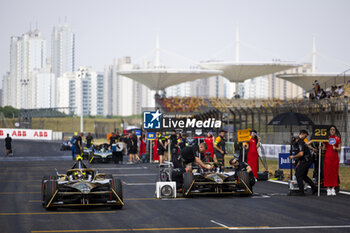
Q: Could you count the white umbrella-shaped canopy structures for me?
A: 3